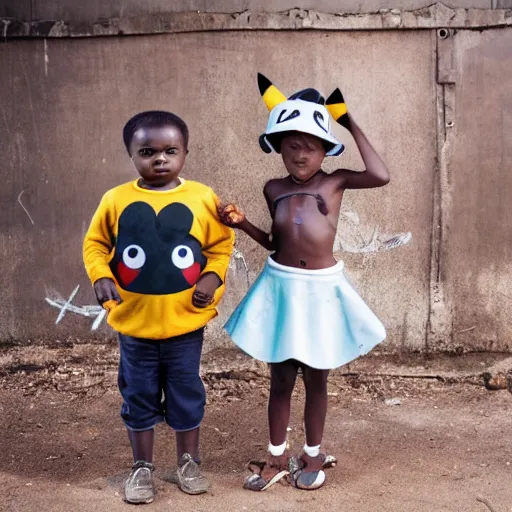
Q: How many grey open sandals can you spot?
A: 2